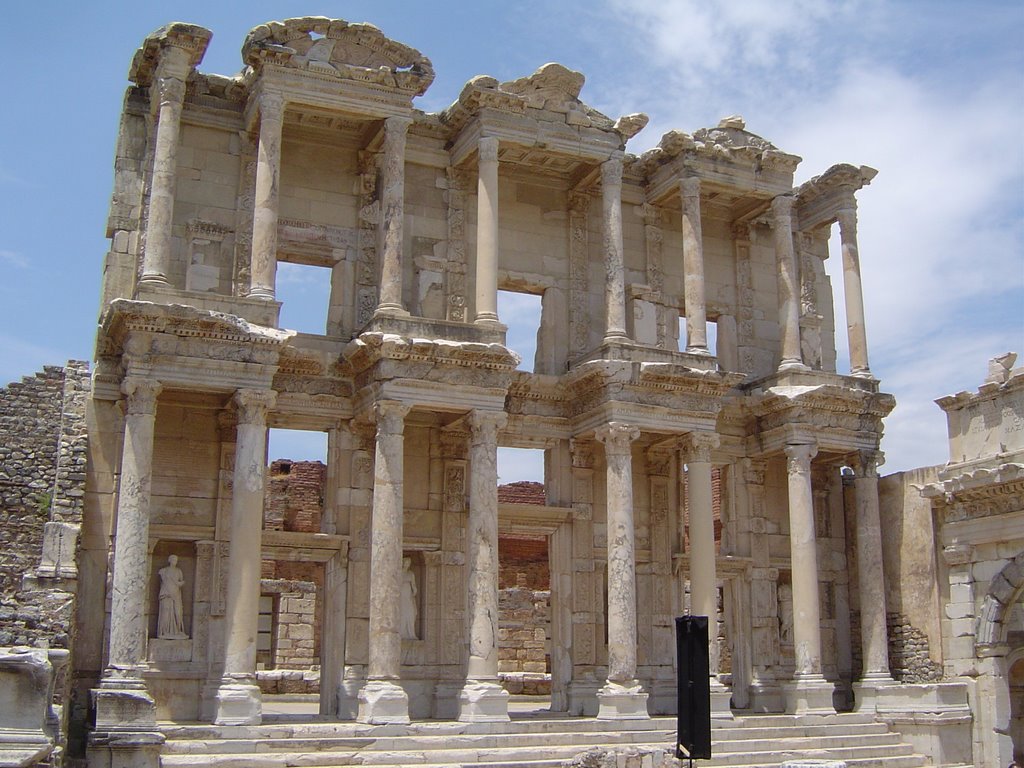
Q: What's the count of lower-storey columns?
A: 8